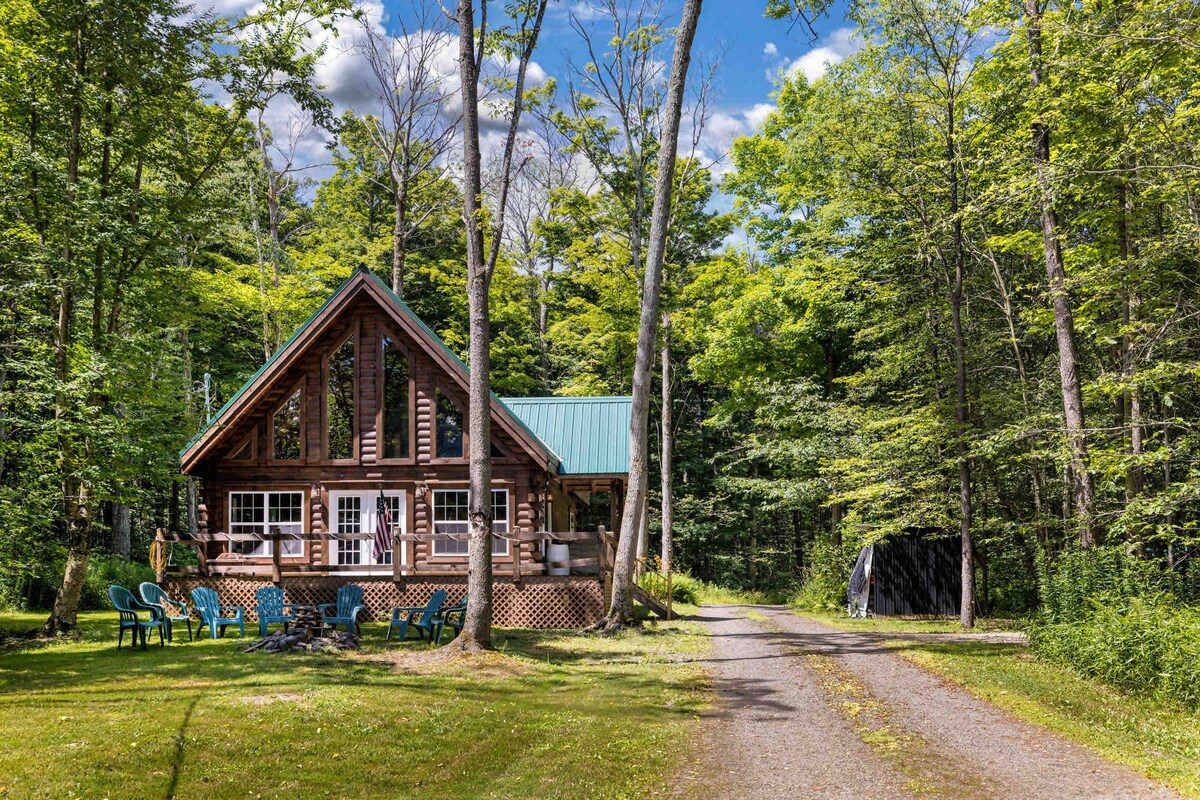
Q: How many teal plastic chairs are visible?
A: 7